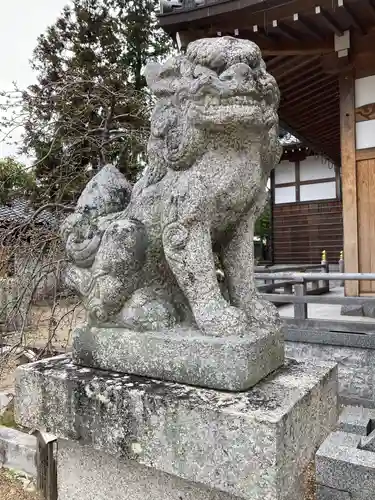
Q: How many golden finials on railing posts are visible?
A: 2